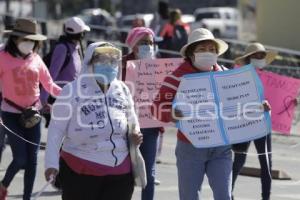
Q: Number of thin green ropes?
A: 0